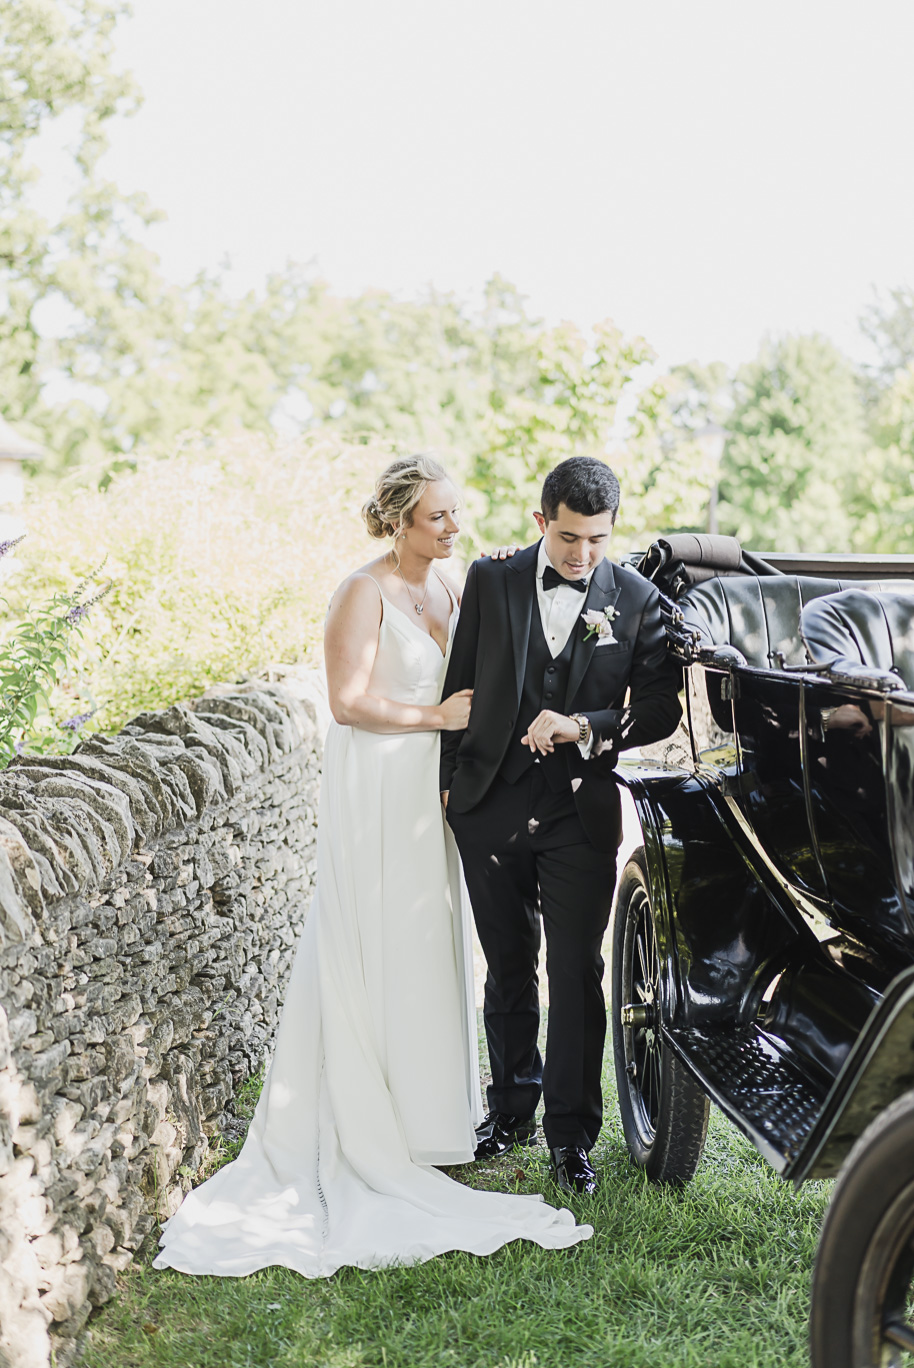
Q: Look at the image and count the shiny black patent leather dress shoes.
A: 2